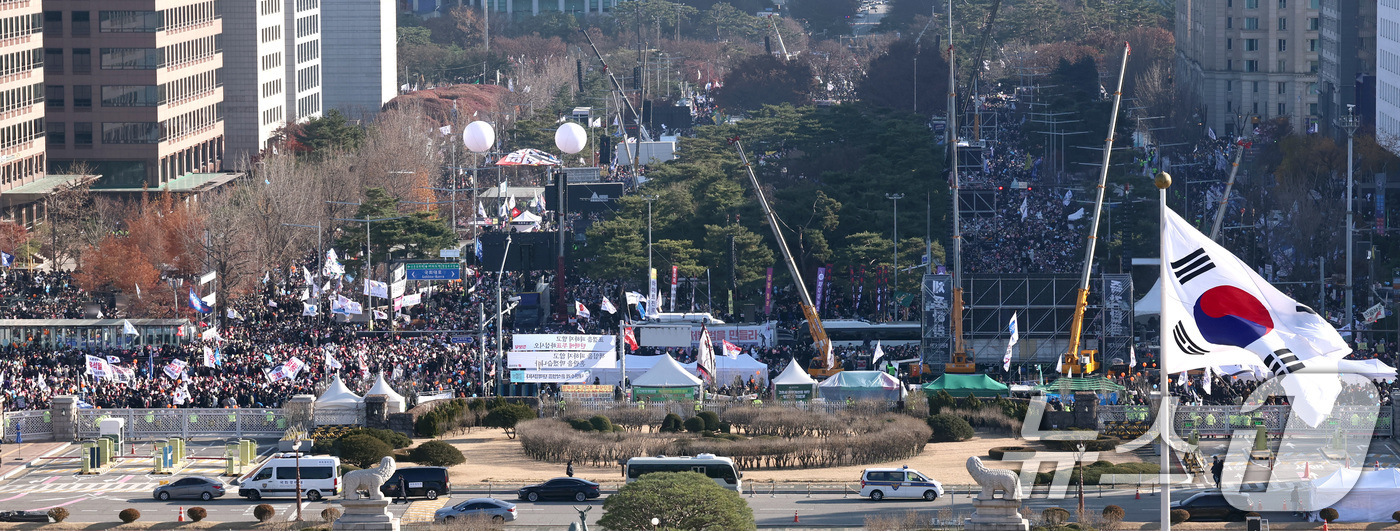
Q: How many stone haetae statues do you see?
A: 2